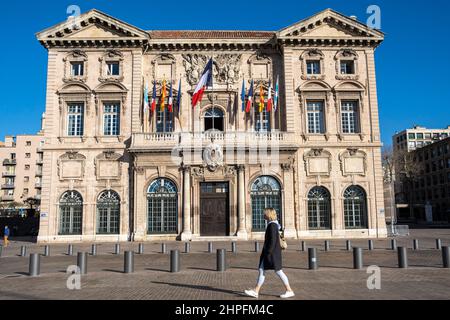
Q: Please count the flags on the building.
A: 11